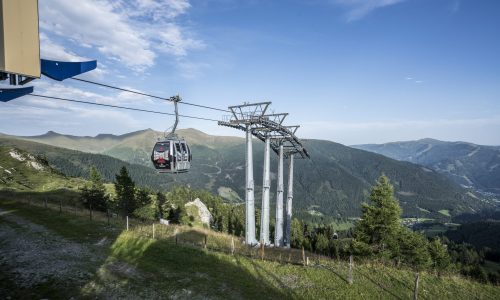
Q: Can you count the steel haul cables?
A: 2